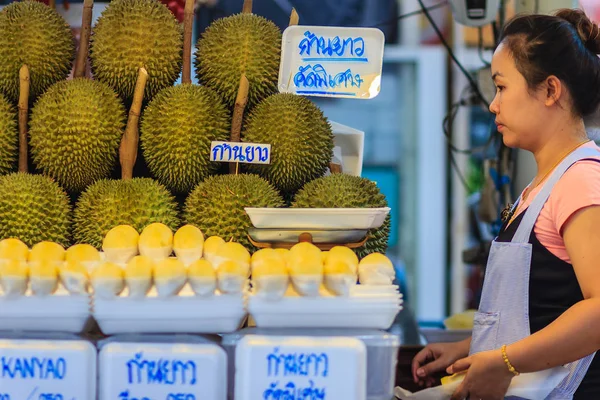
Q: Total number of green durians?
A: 11